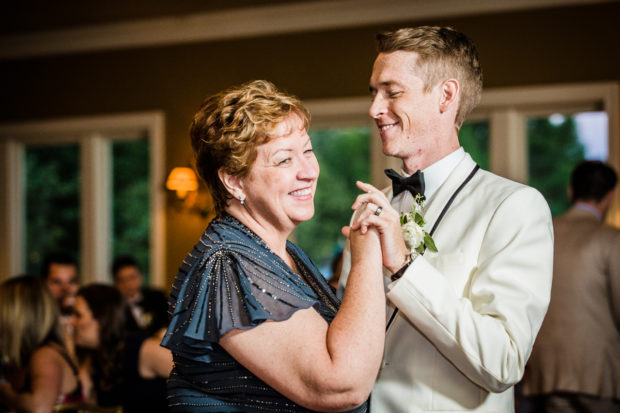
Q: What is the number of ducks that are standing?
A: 0